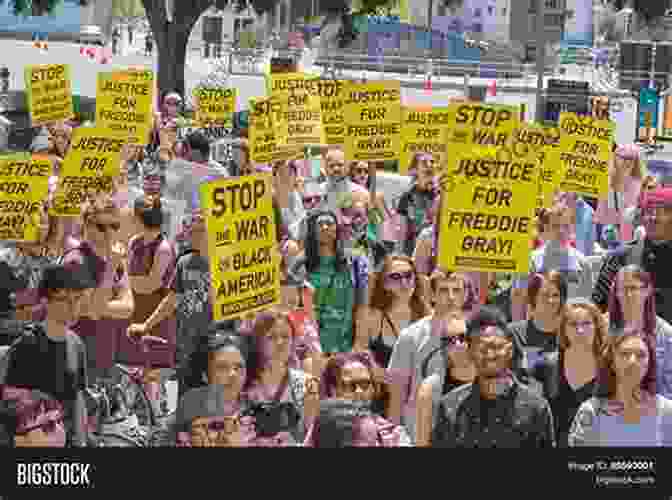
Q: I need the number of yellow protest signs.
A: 15